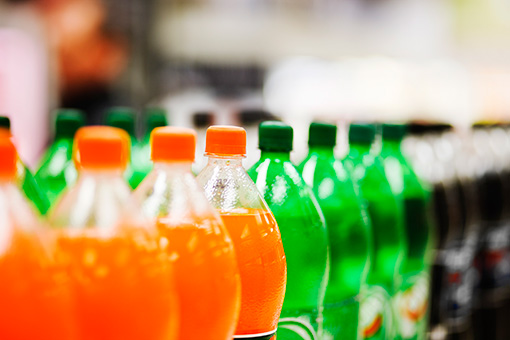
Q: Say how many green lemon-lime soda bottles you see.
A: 8